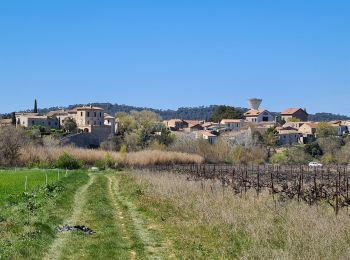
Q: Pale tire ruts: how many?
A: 2